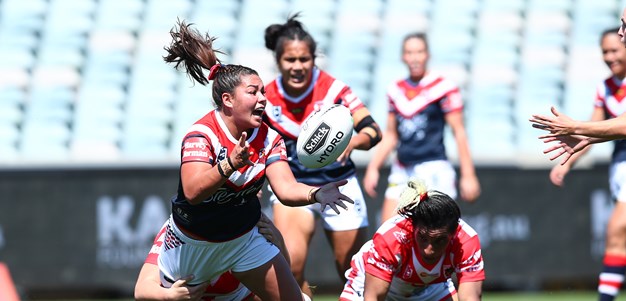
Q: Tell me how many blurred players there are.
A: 2